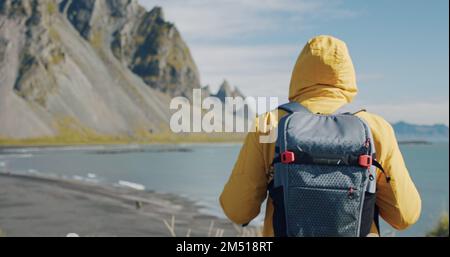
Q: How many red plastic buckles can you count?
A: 2